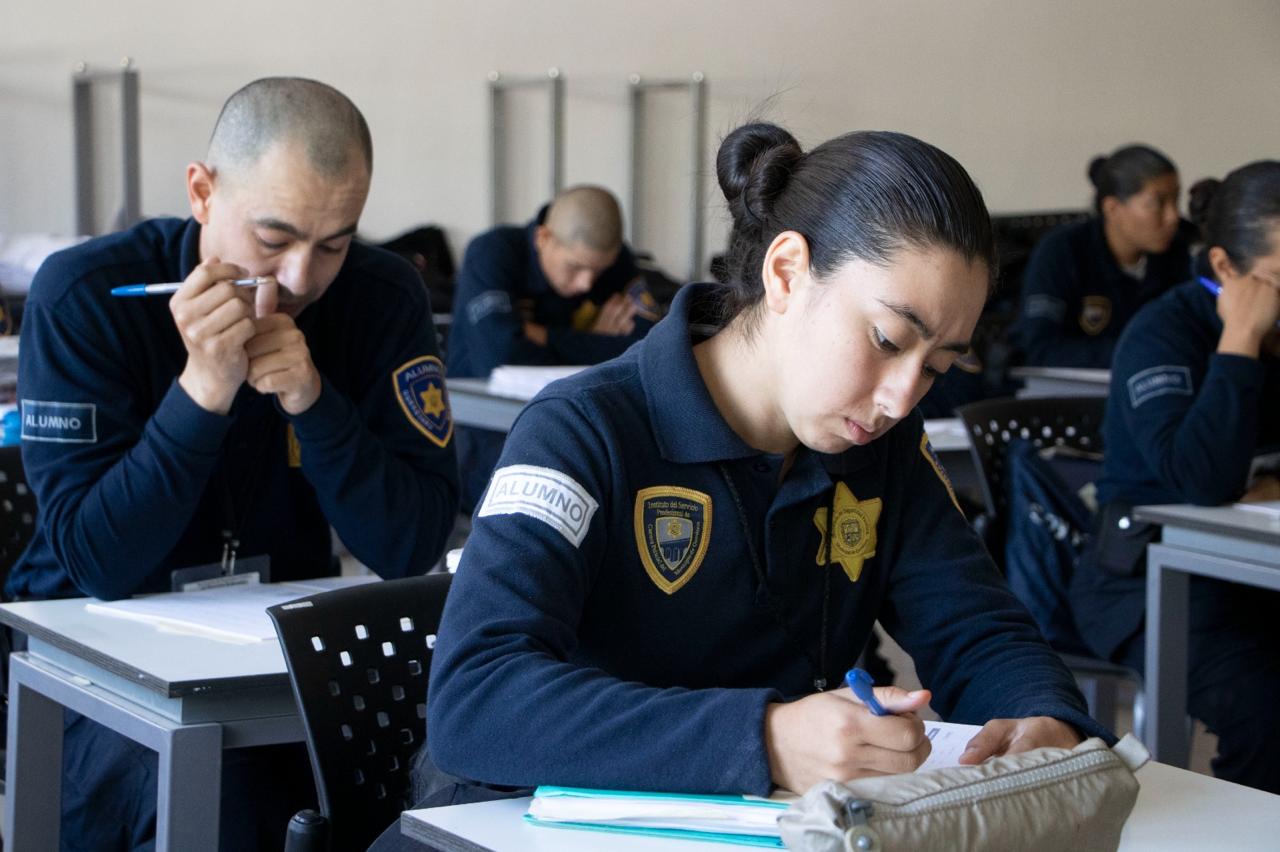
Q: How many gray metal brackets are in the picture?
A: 3